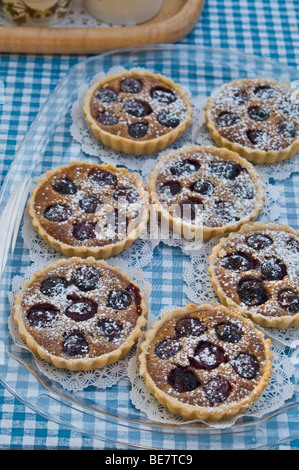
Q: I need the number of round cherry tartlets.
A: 7